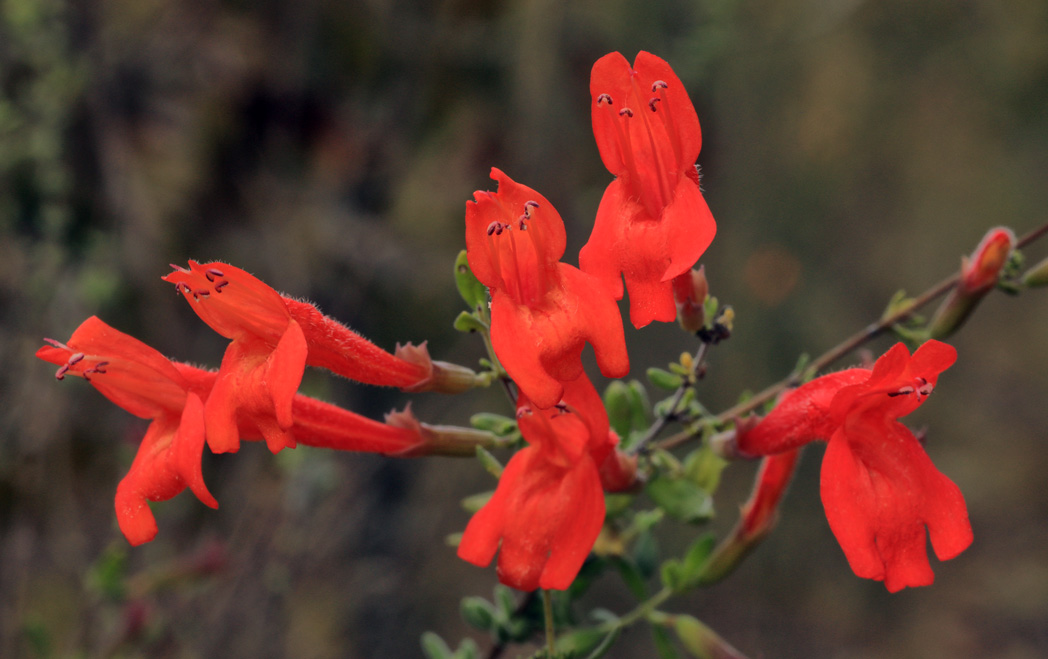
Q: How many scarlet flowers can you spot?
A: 6